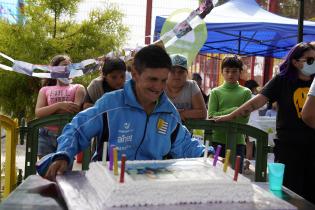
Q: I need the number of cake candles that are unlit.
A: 8